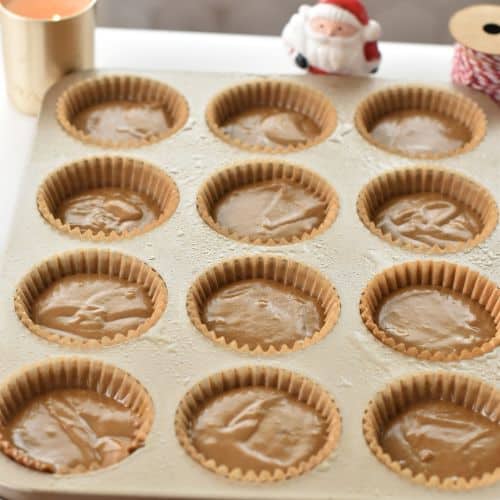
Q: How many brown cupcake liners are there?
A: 12